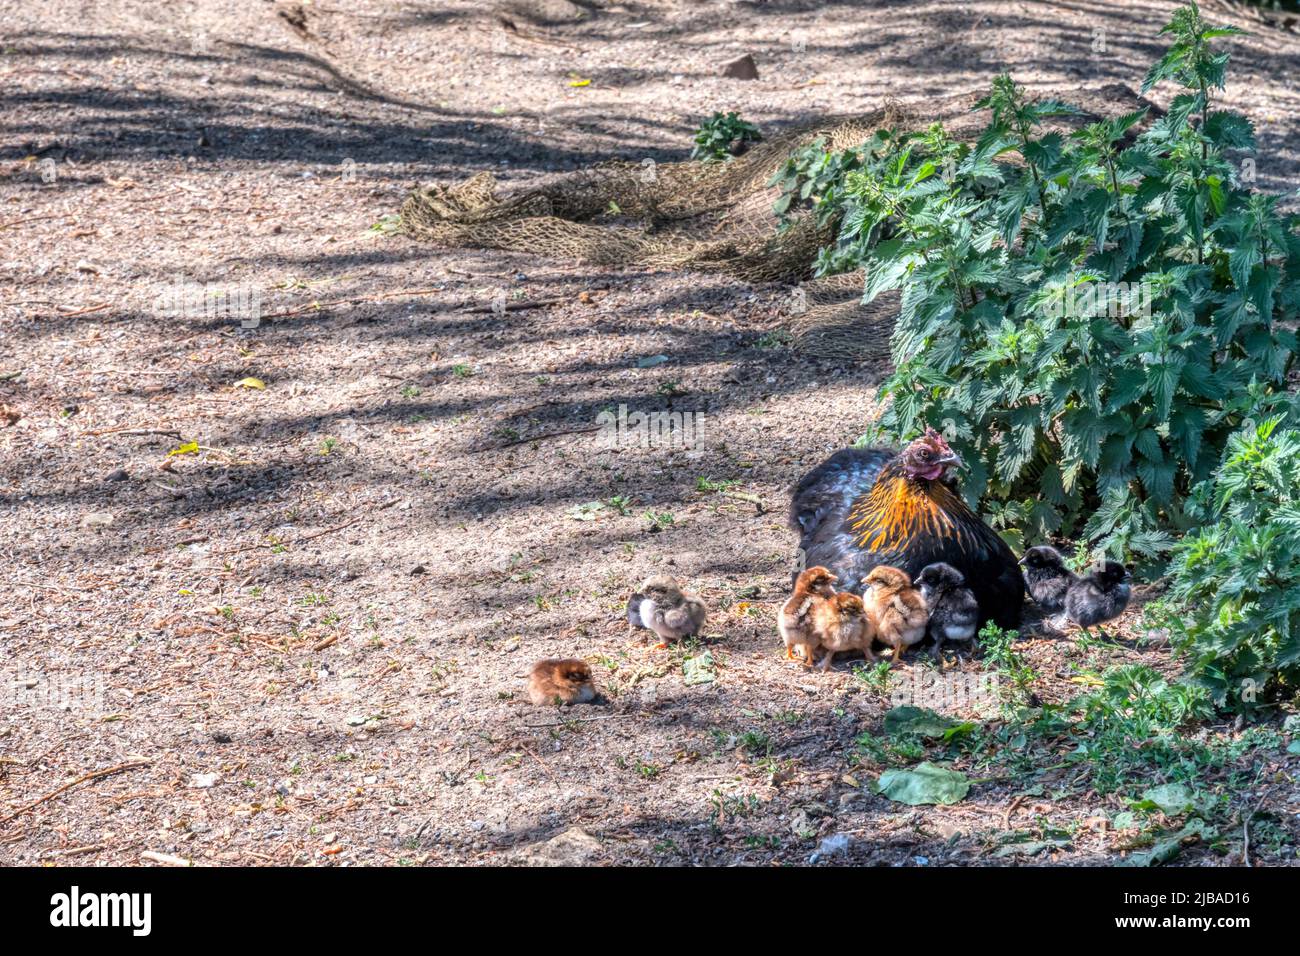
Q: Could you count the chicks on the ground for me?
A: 9